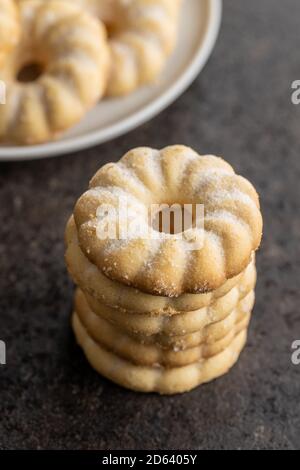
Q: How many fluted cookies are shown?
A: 9